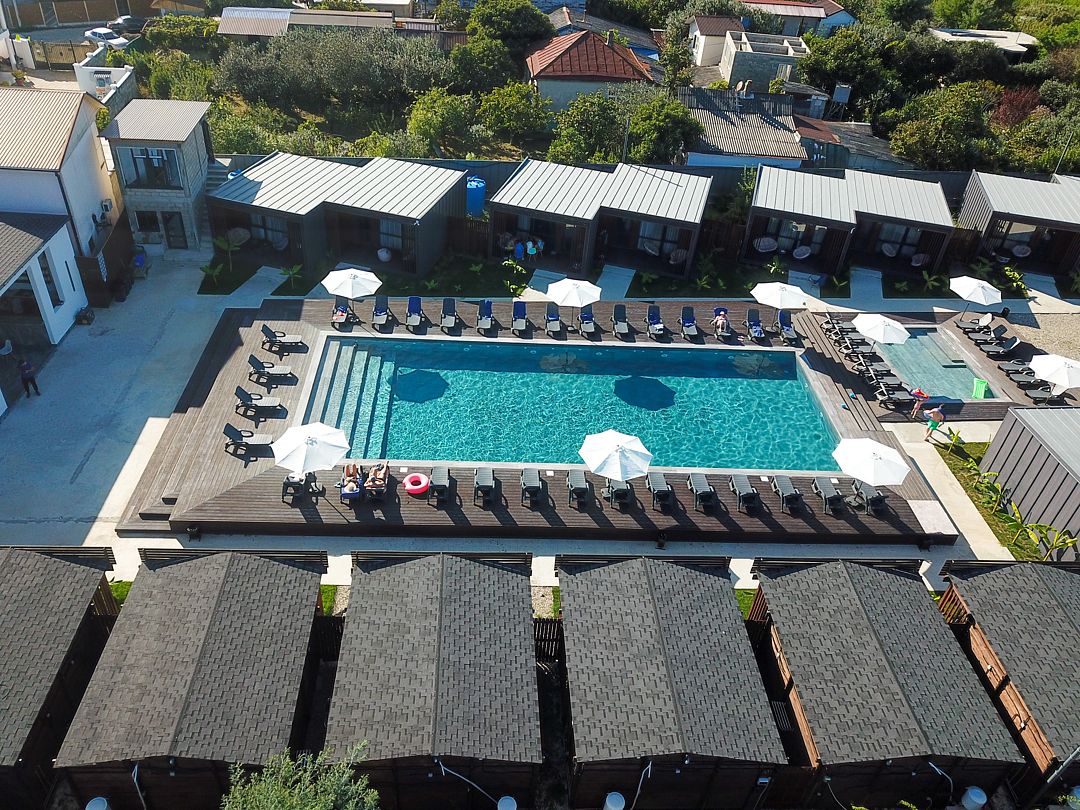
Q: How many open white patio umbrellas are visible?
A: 9